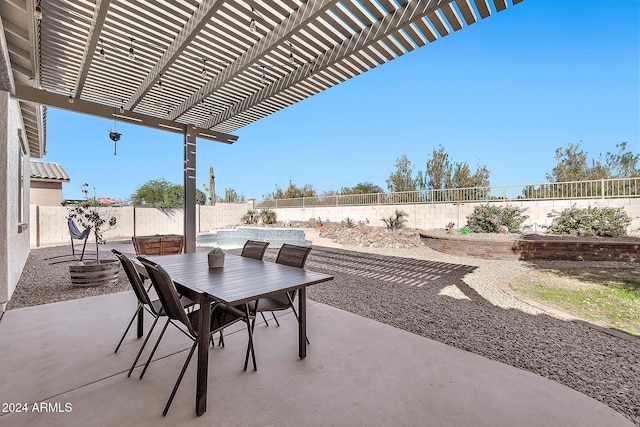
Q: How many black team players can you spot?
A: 0